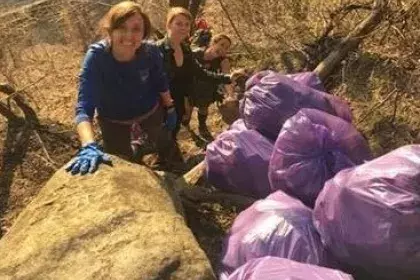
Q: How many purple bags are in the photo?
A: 7